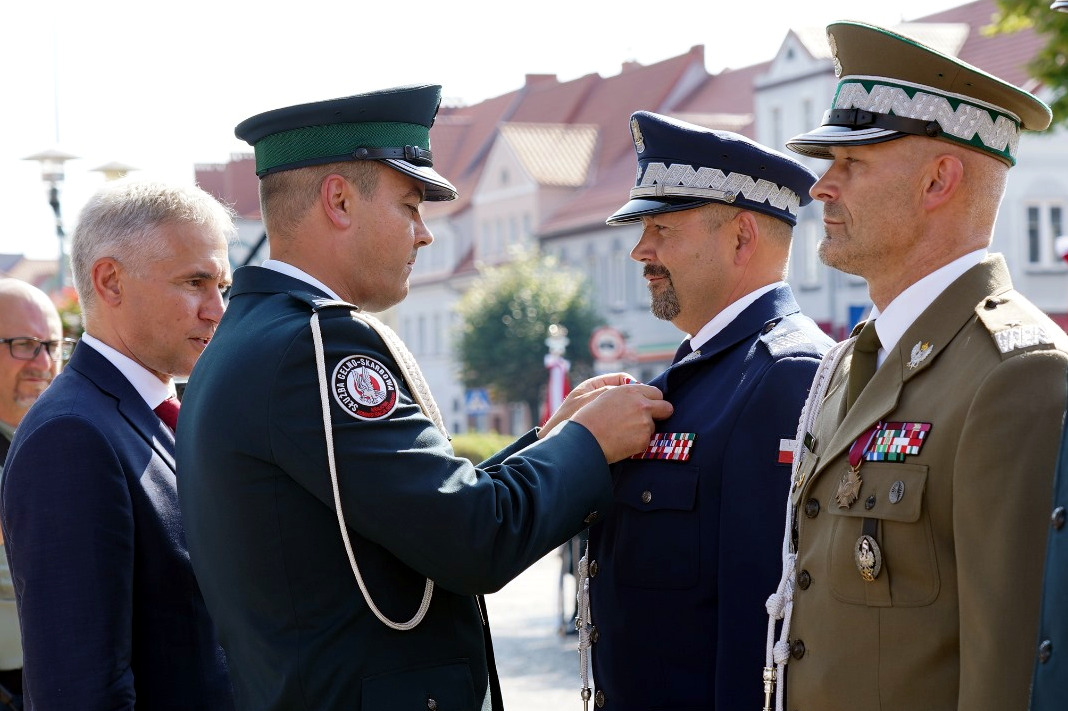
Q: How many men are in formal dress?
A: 4